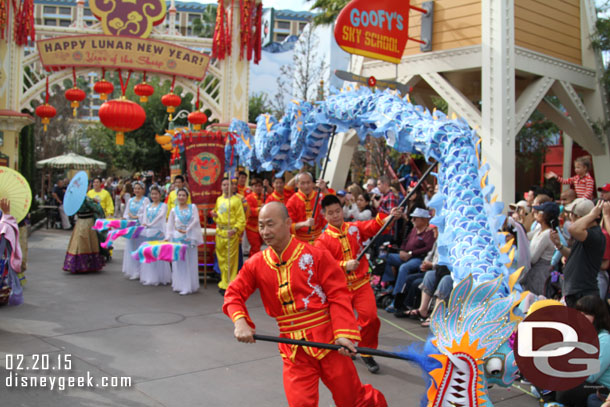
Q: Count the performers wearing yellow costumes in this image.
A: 3